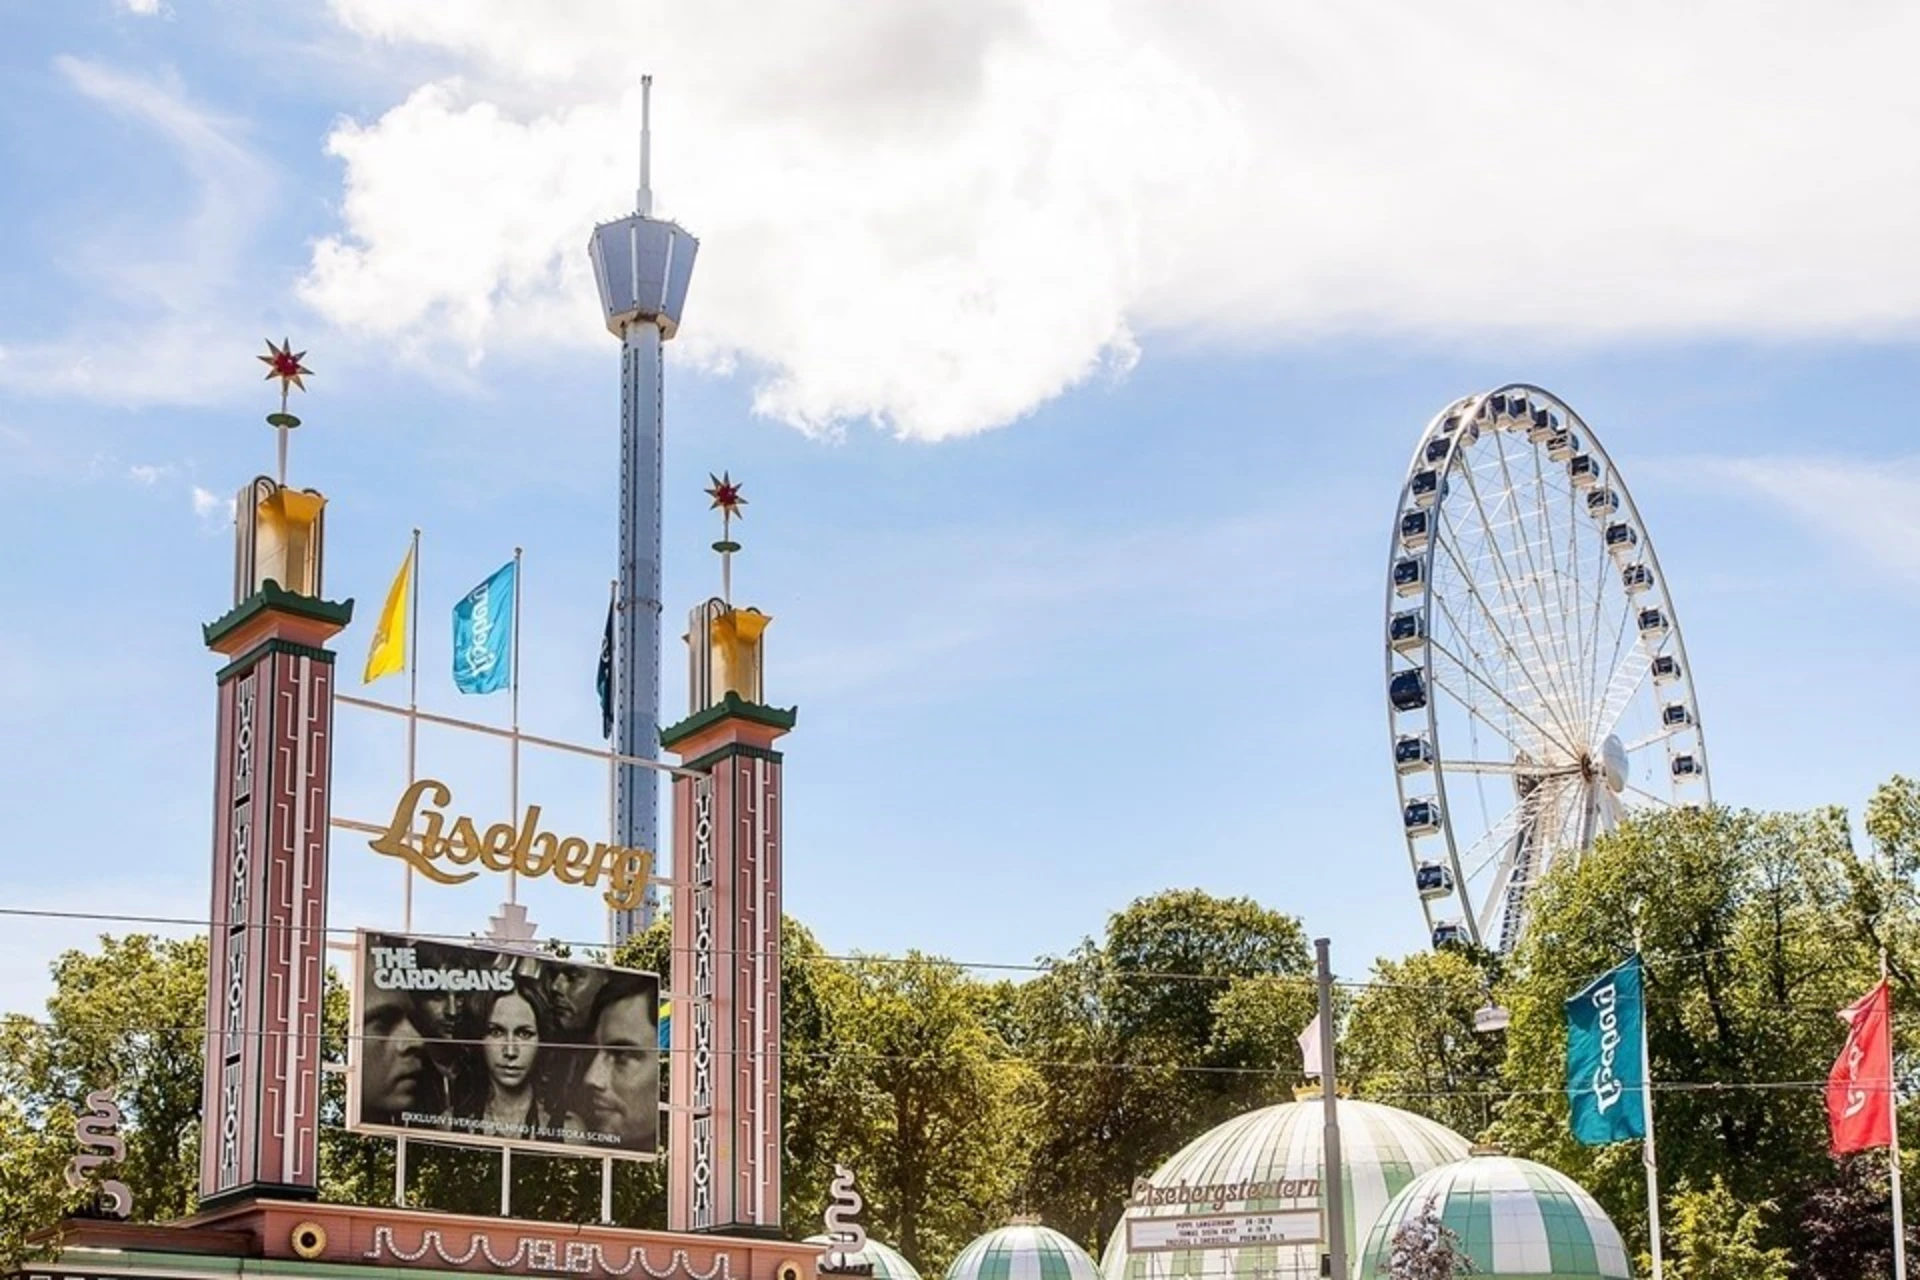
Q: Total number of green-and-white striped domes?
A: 4